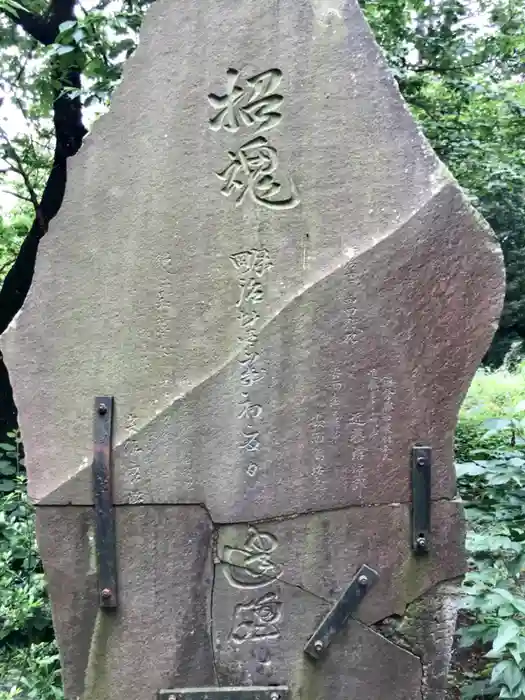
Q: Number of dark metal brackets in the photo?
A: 4